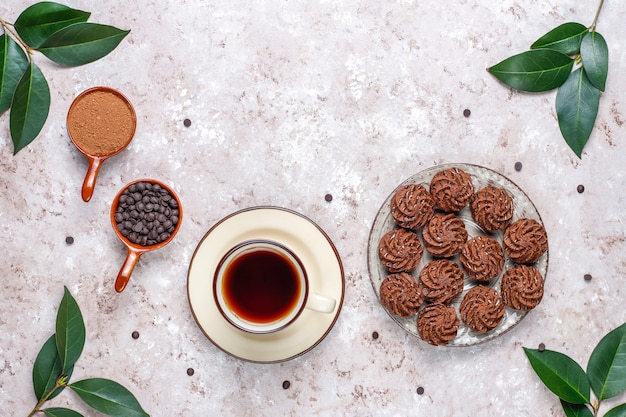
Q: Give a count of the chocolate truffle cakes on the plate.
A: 12